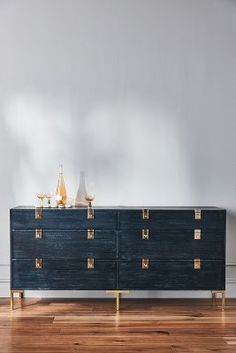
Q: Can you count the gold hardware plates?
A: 12